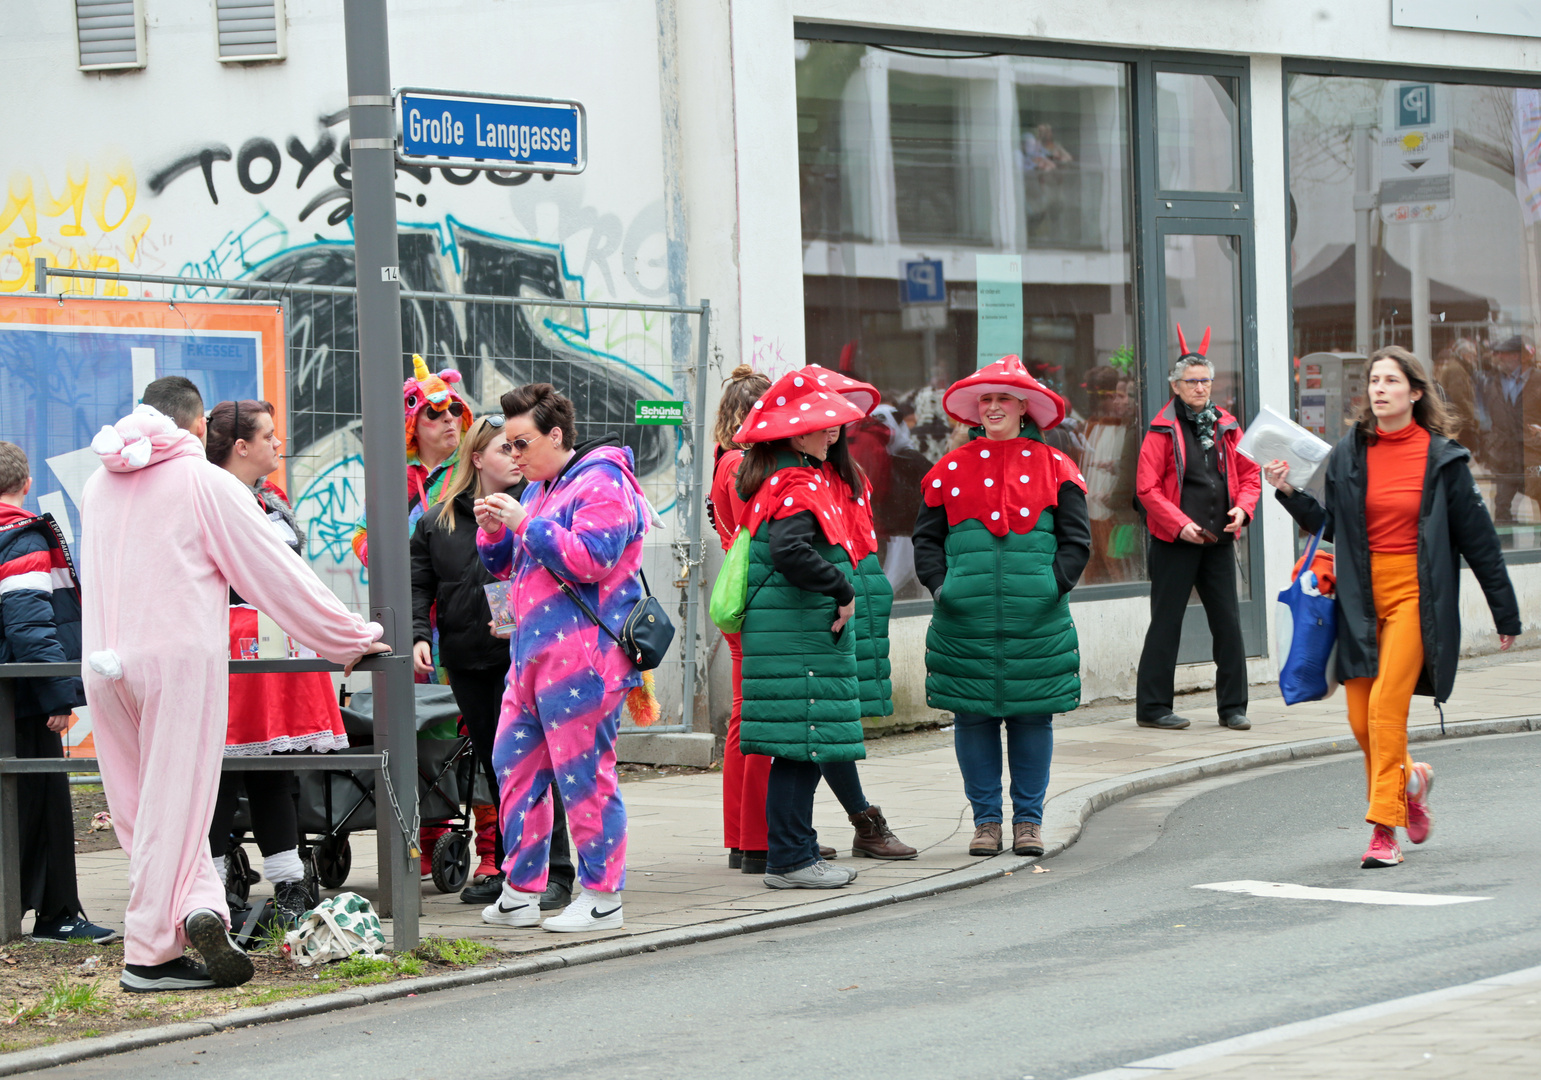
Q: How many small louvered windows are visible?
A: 2